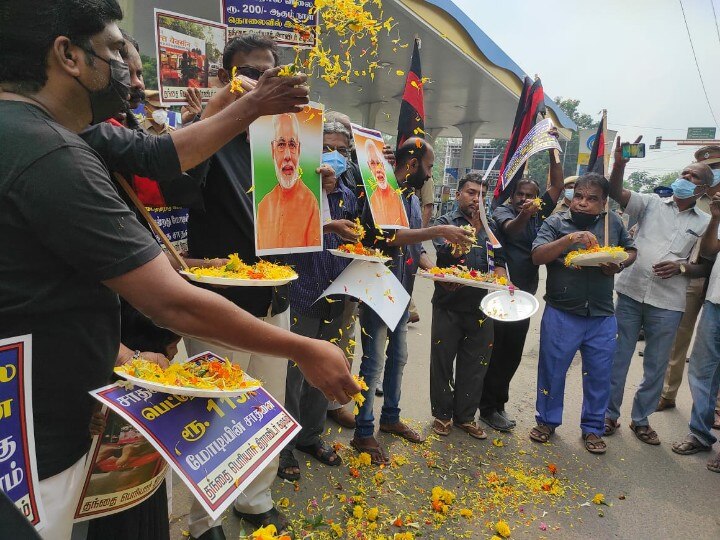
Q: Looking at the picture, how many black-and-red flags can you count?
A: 4